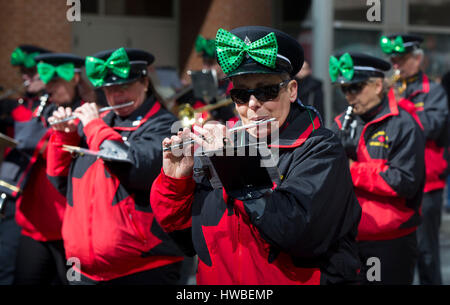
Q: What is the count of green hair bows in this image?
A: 7